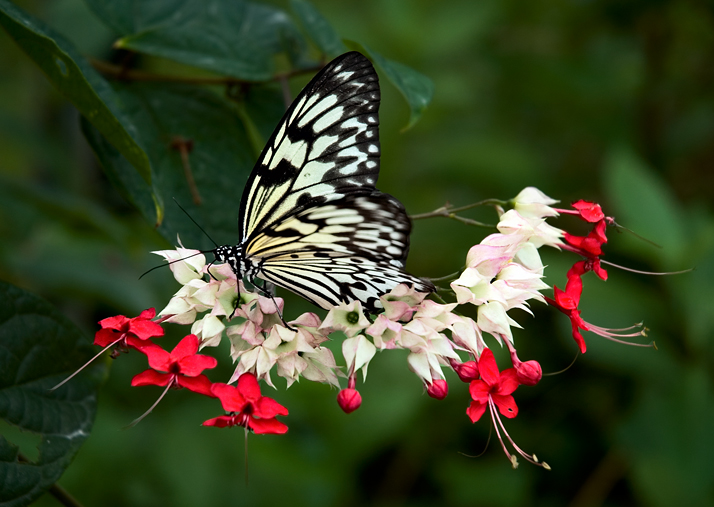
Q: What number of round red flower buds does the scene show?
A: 4